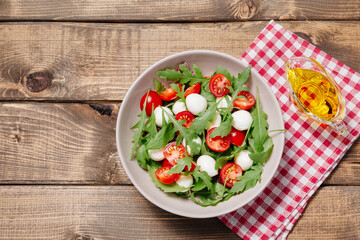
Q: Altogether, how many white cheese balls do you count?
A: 11